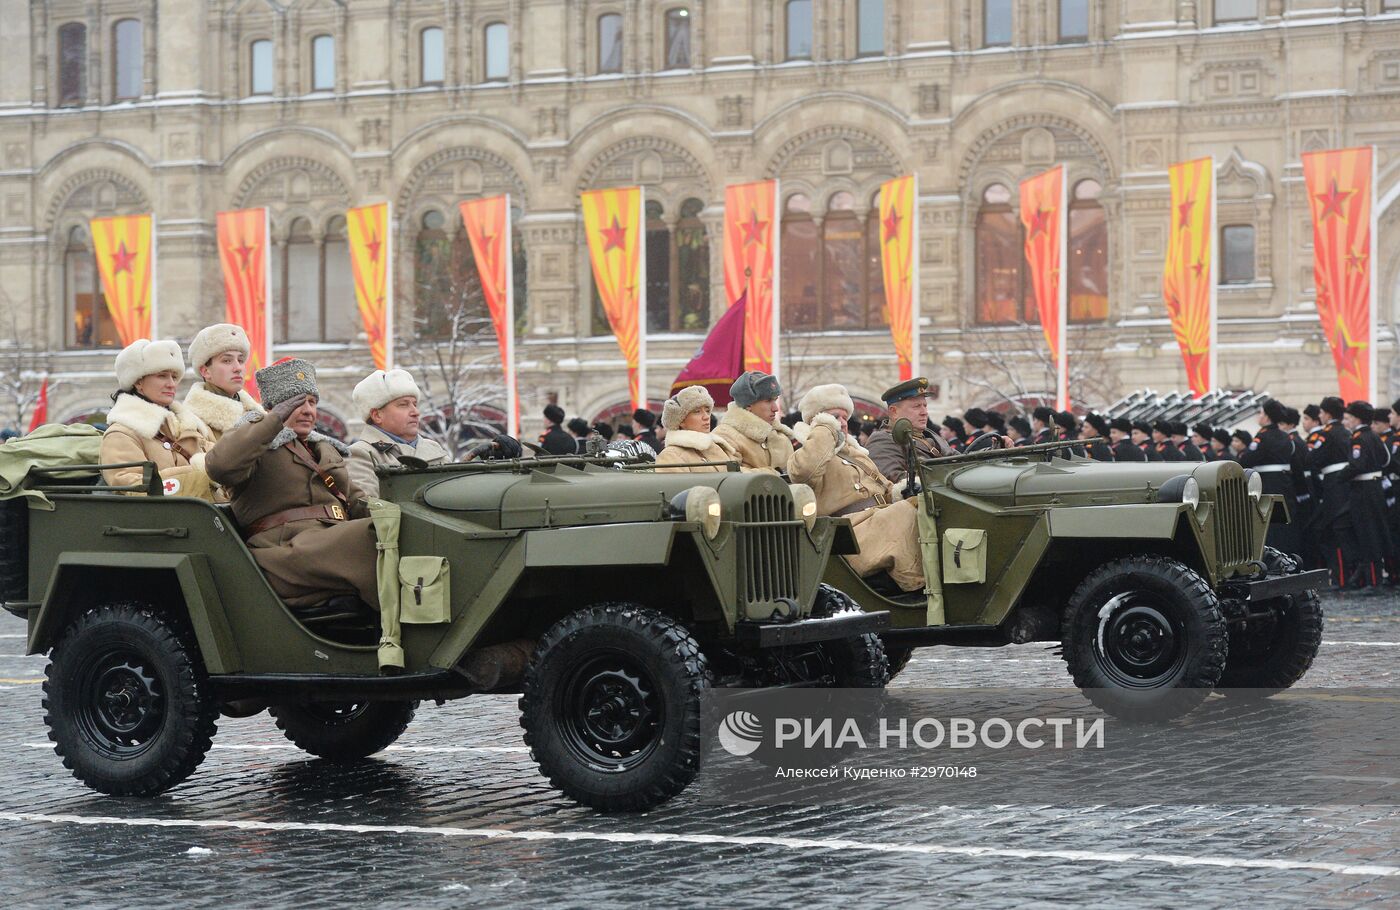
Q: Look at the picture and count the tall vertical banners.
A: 10